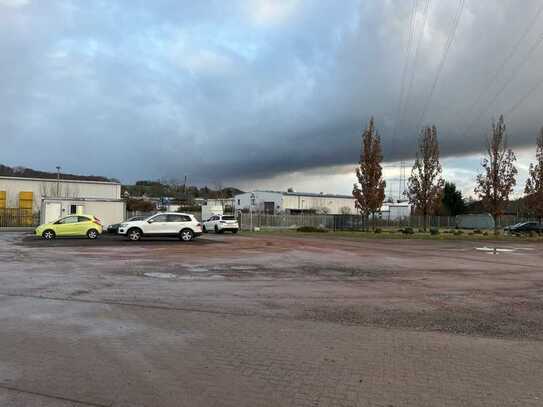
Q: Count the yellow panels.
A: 2